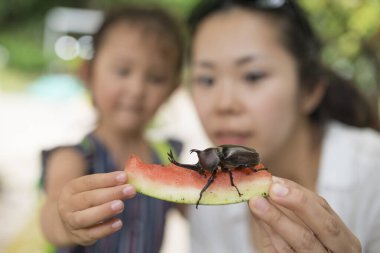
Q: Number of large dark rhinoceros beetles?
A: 1